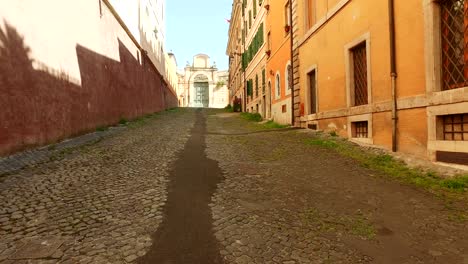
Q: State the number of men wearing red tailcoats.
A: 0